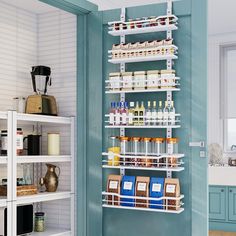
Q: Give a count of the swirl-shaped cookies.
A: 0